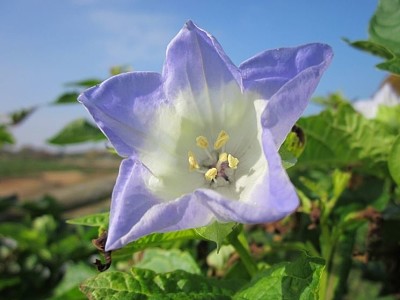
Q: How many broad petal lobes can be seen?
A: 5